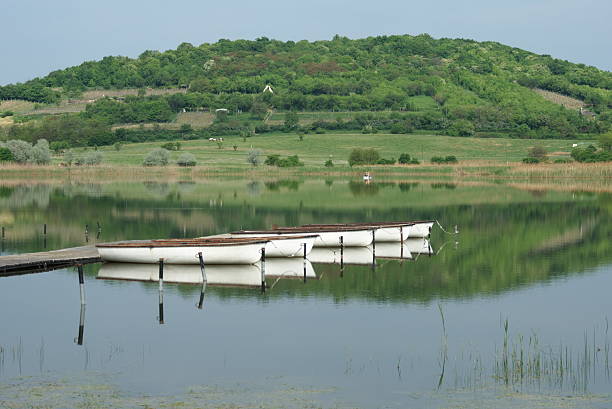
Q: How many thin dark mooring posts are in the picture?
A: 13